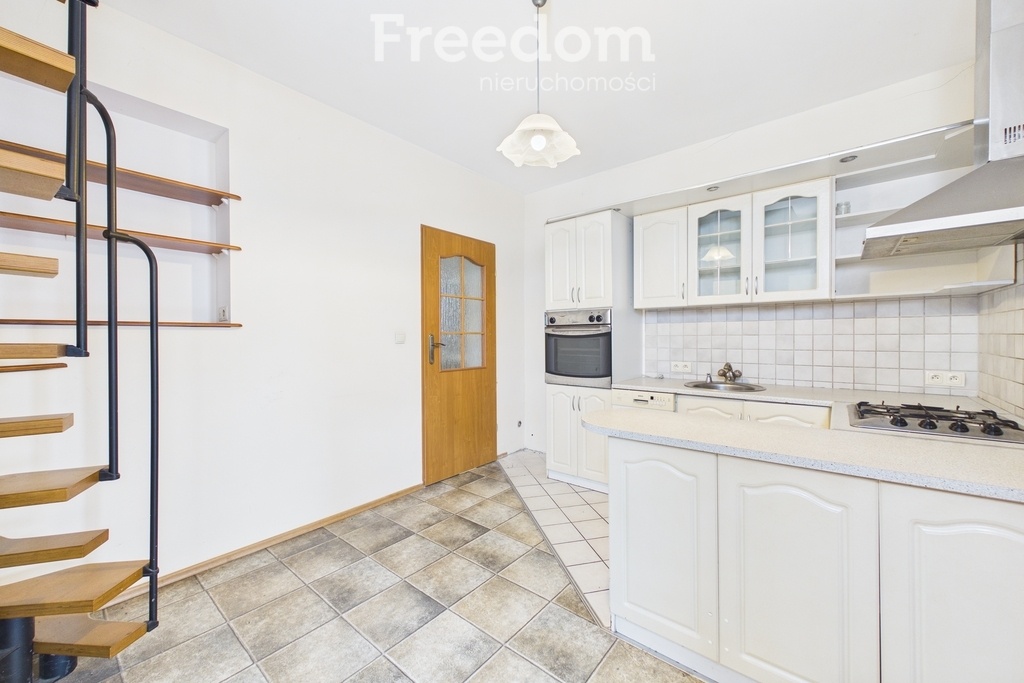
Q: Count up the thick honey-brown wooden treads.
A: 9